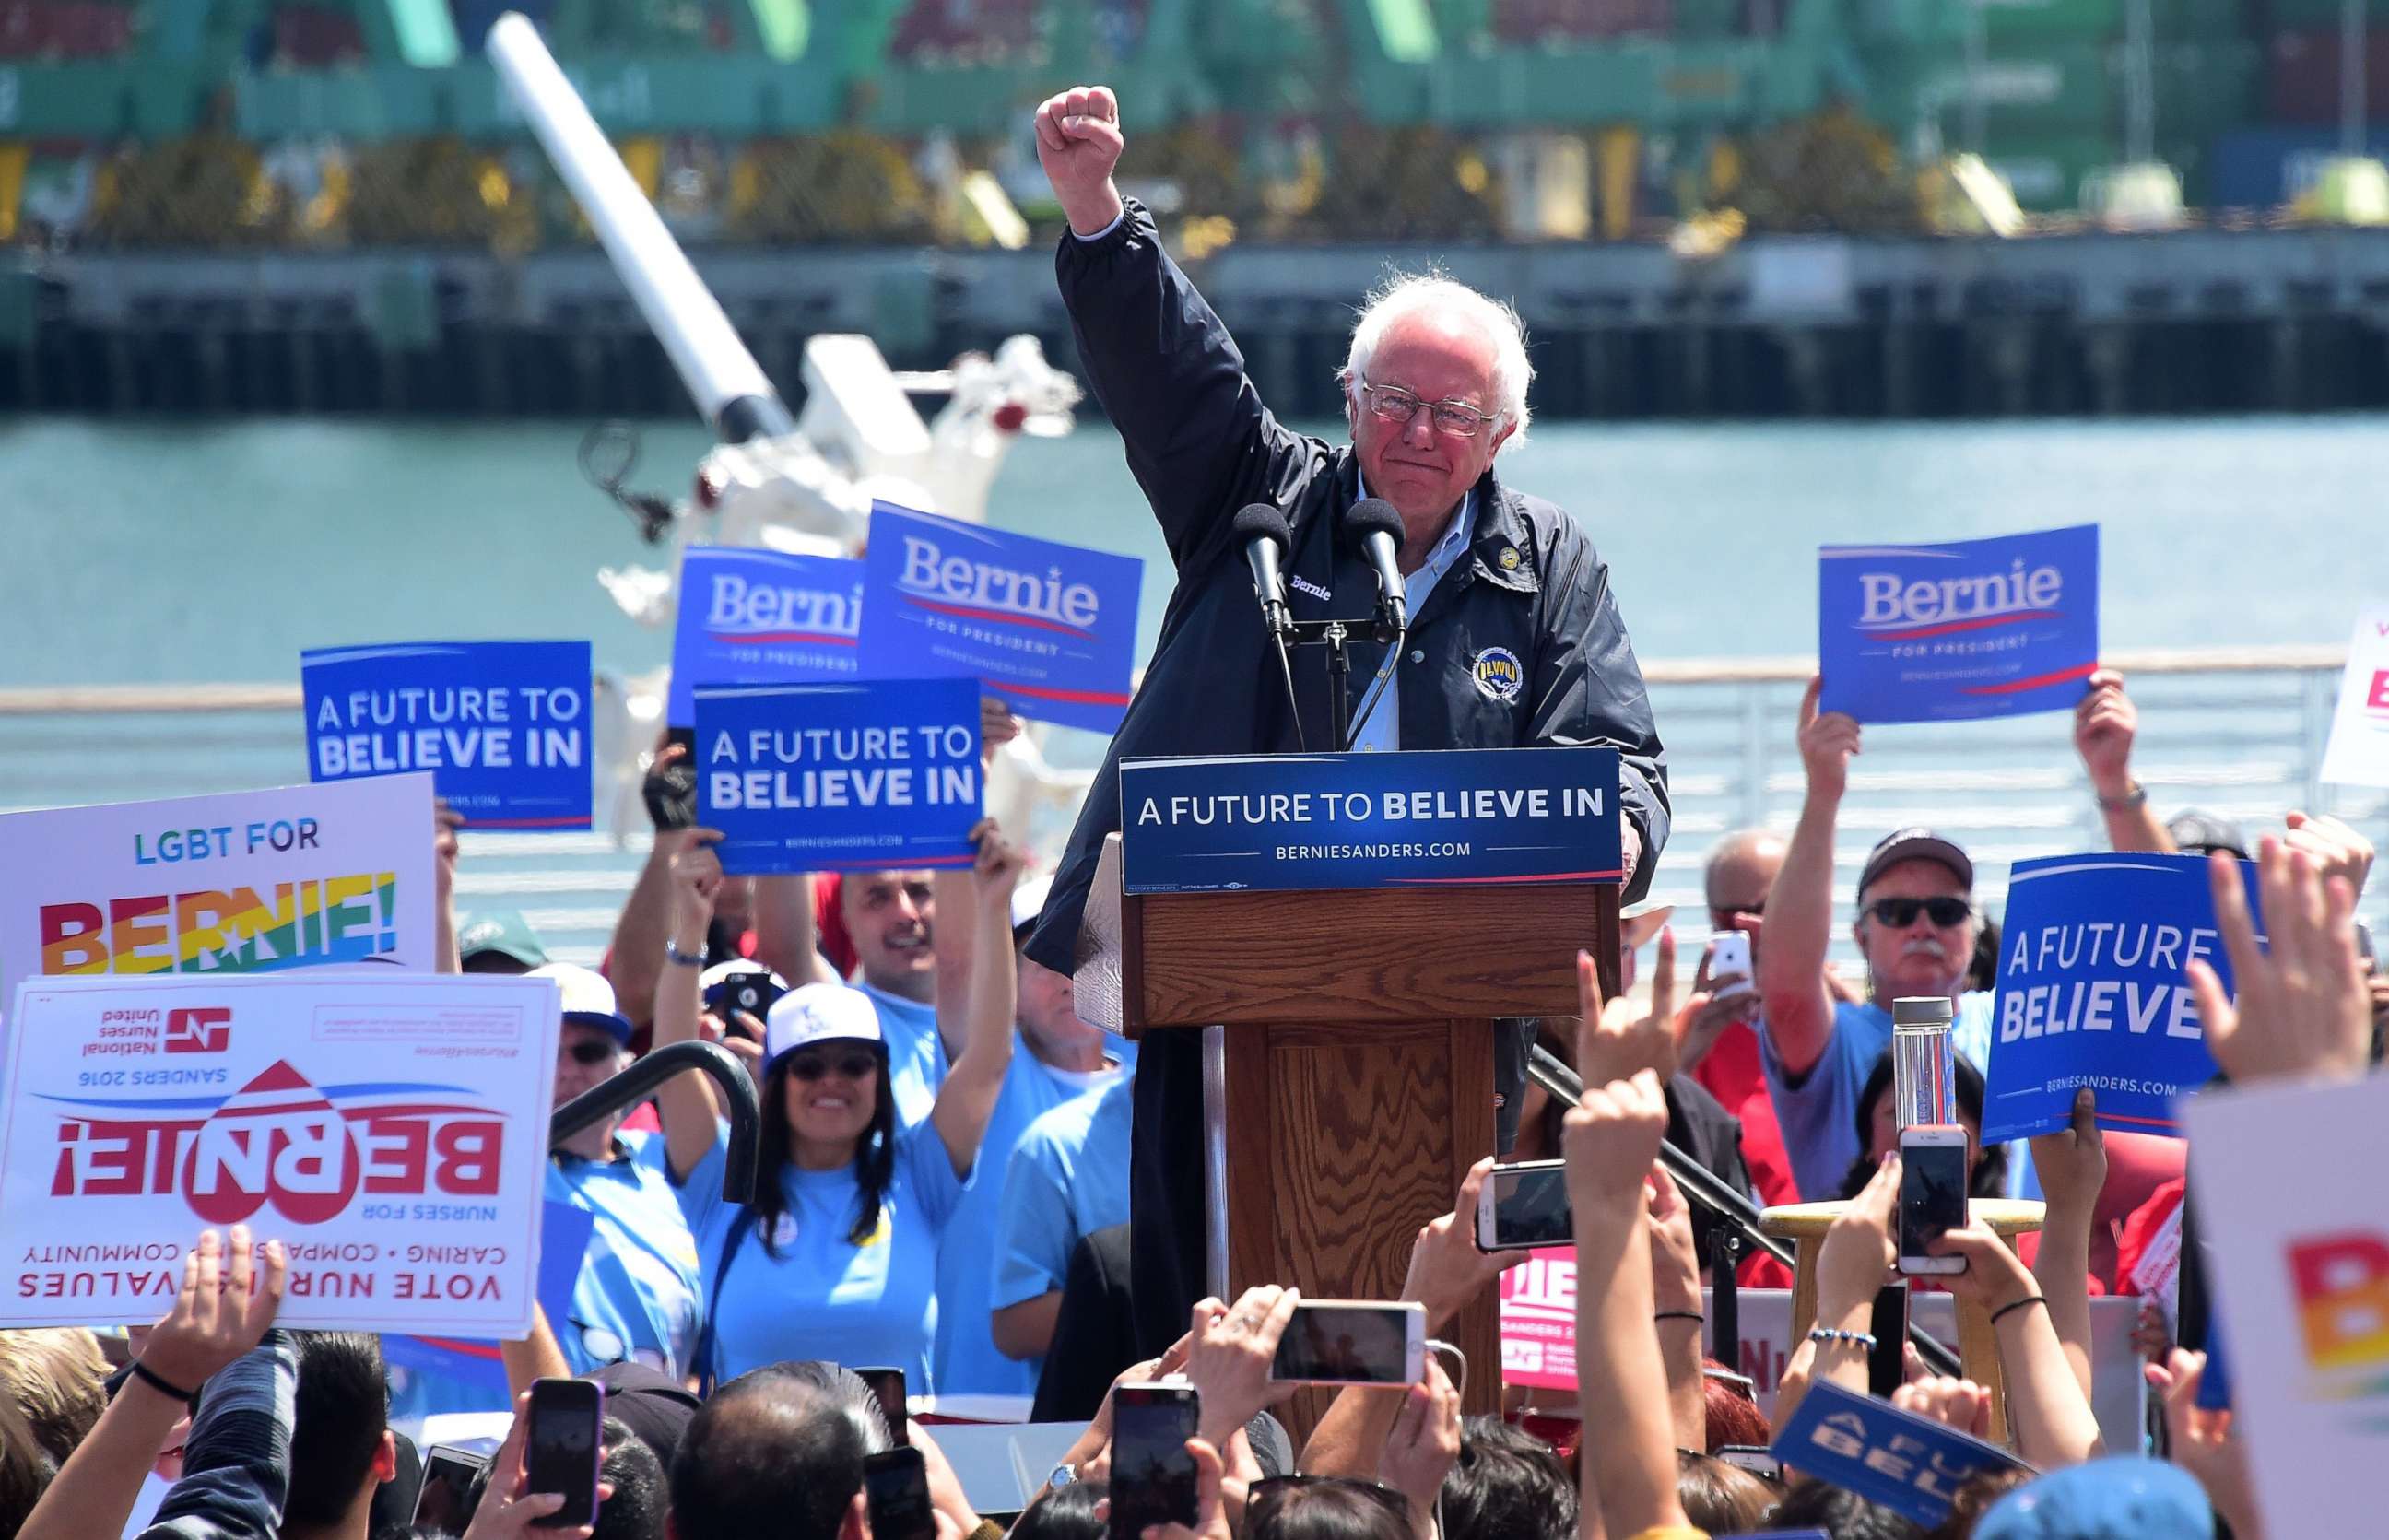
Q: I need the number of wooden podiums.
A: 1